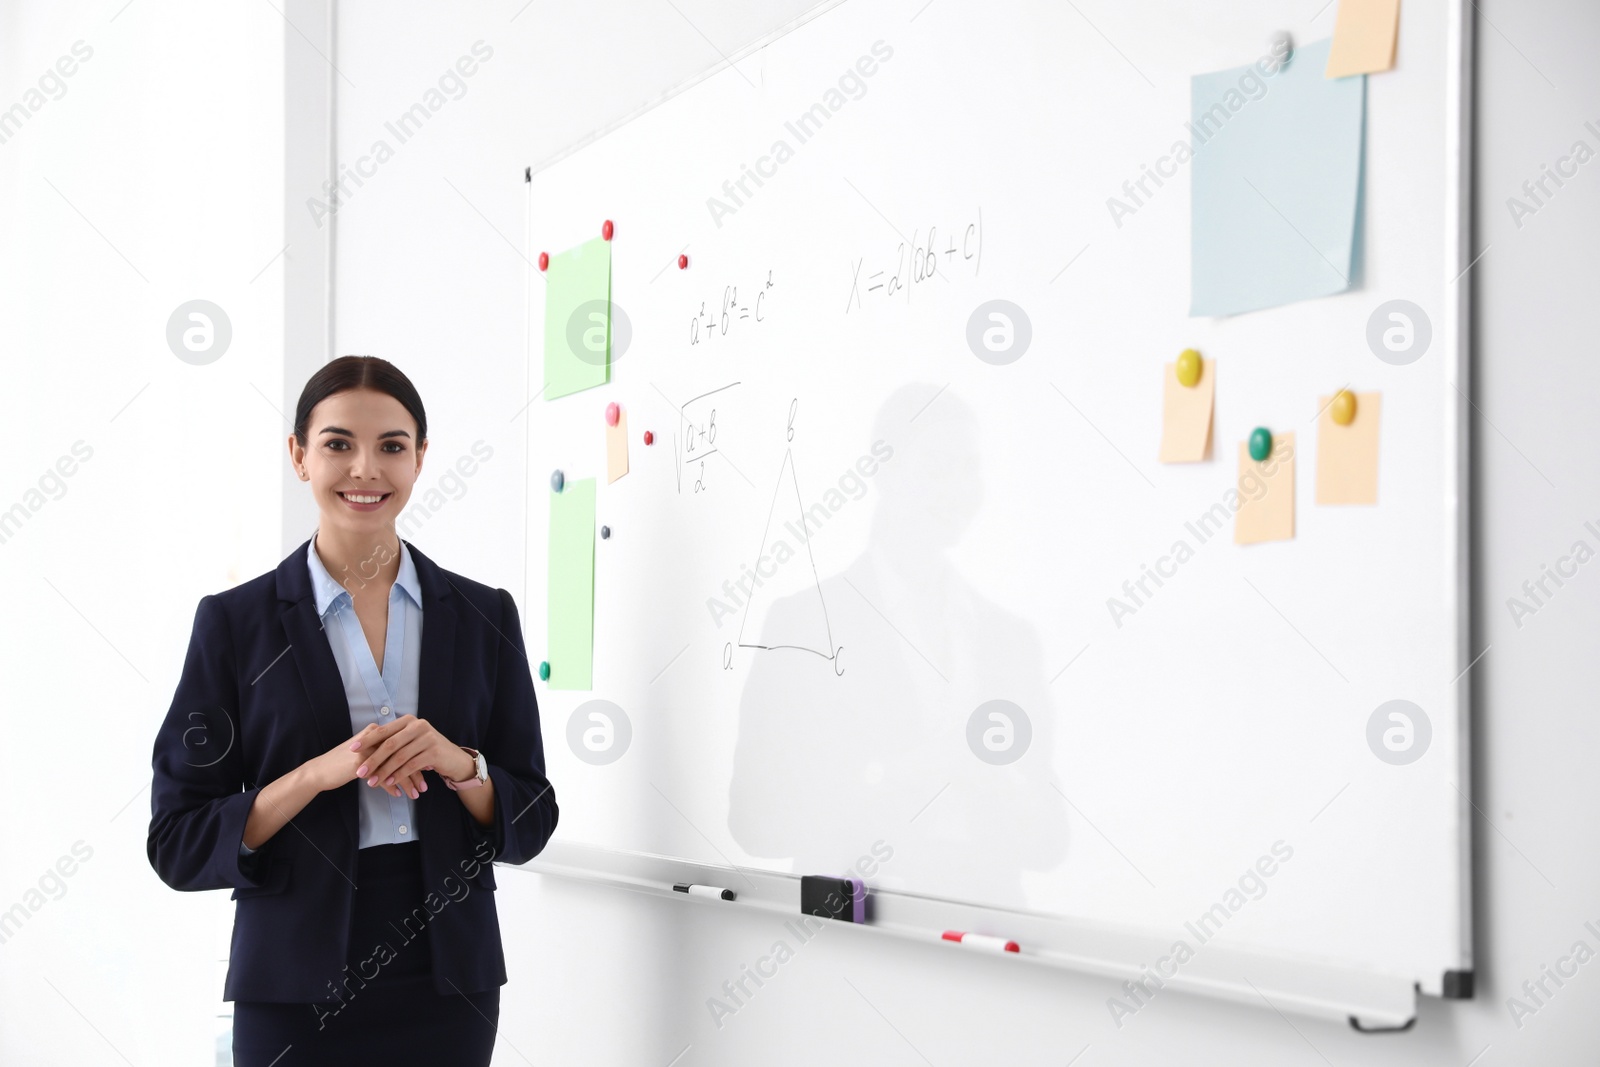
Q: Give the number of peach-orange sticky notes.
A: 5